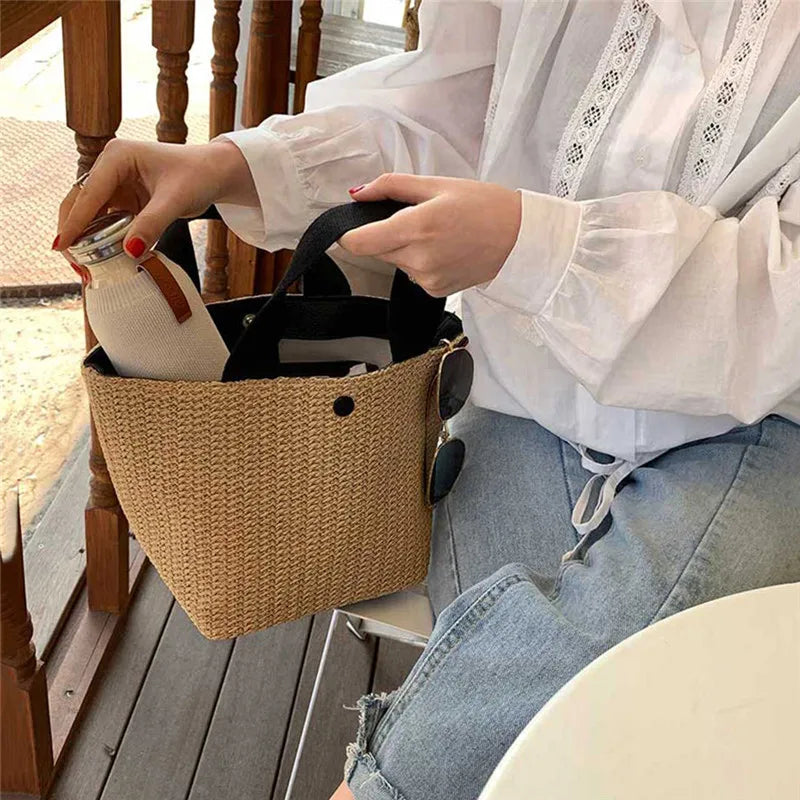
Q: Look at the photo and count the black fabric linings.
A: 1